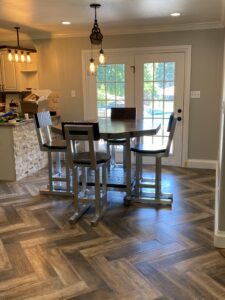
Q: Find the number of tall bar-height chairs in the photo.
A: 4